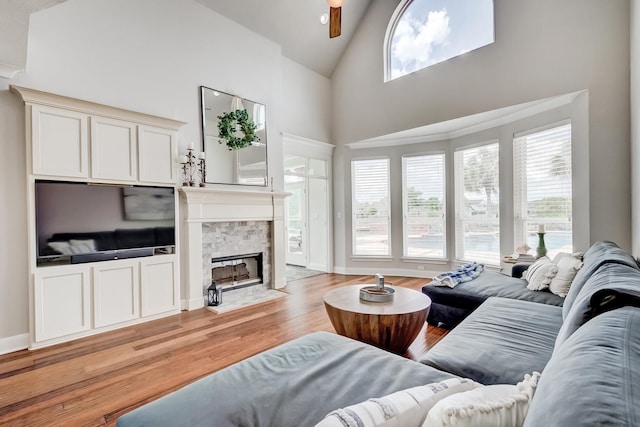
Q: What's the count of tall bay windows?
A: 4